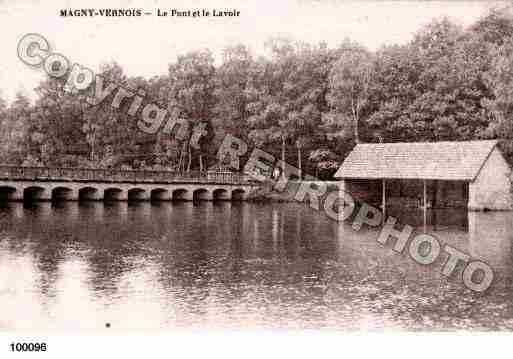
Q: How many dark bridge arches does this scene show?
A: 11